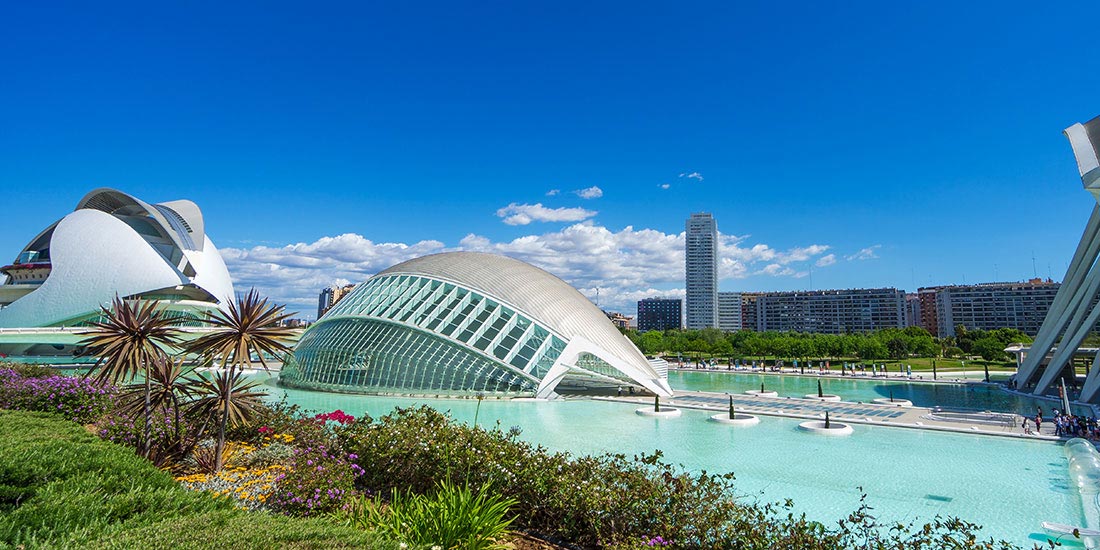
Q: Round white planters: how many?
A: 6